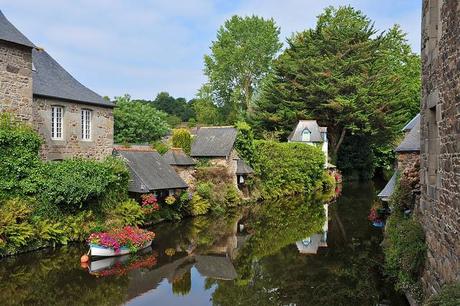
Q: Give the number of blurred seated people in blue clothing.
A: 0